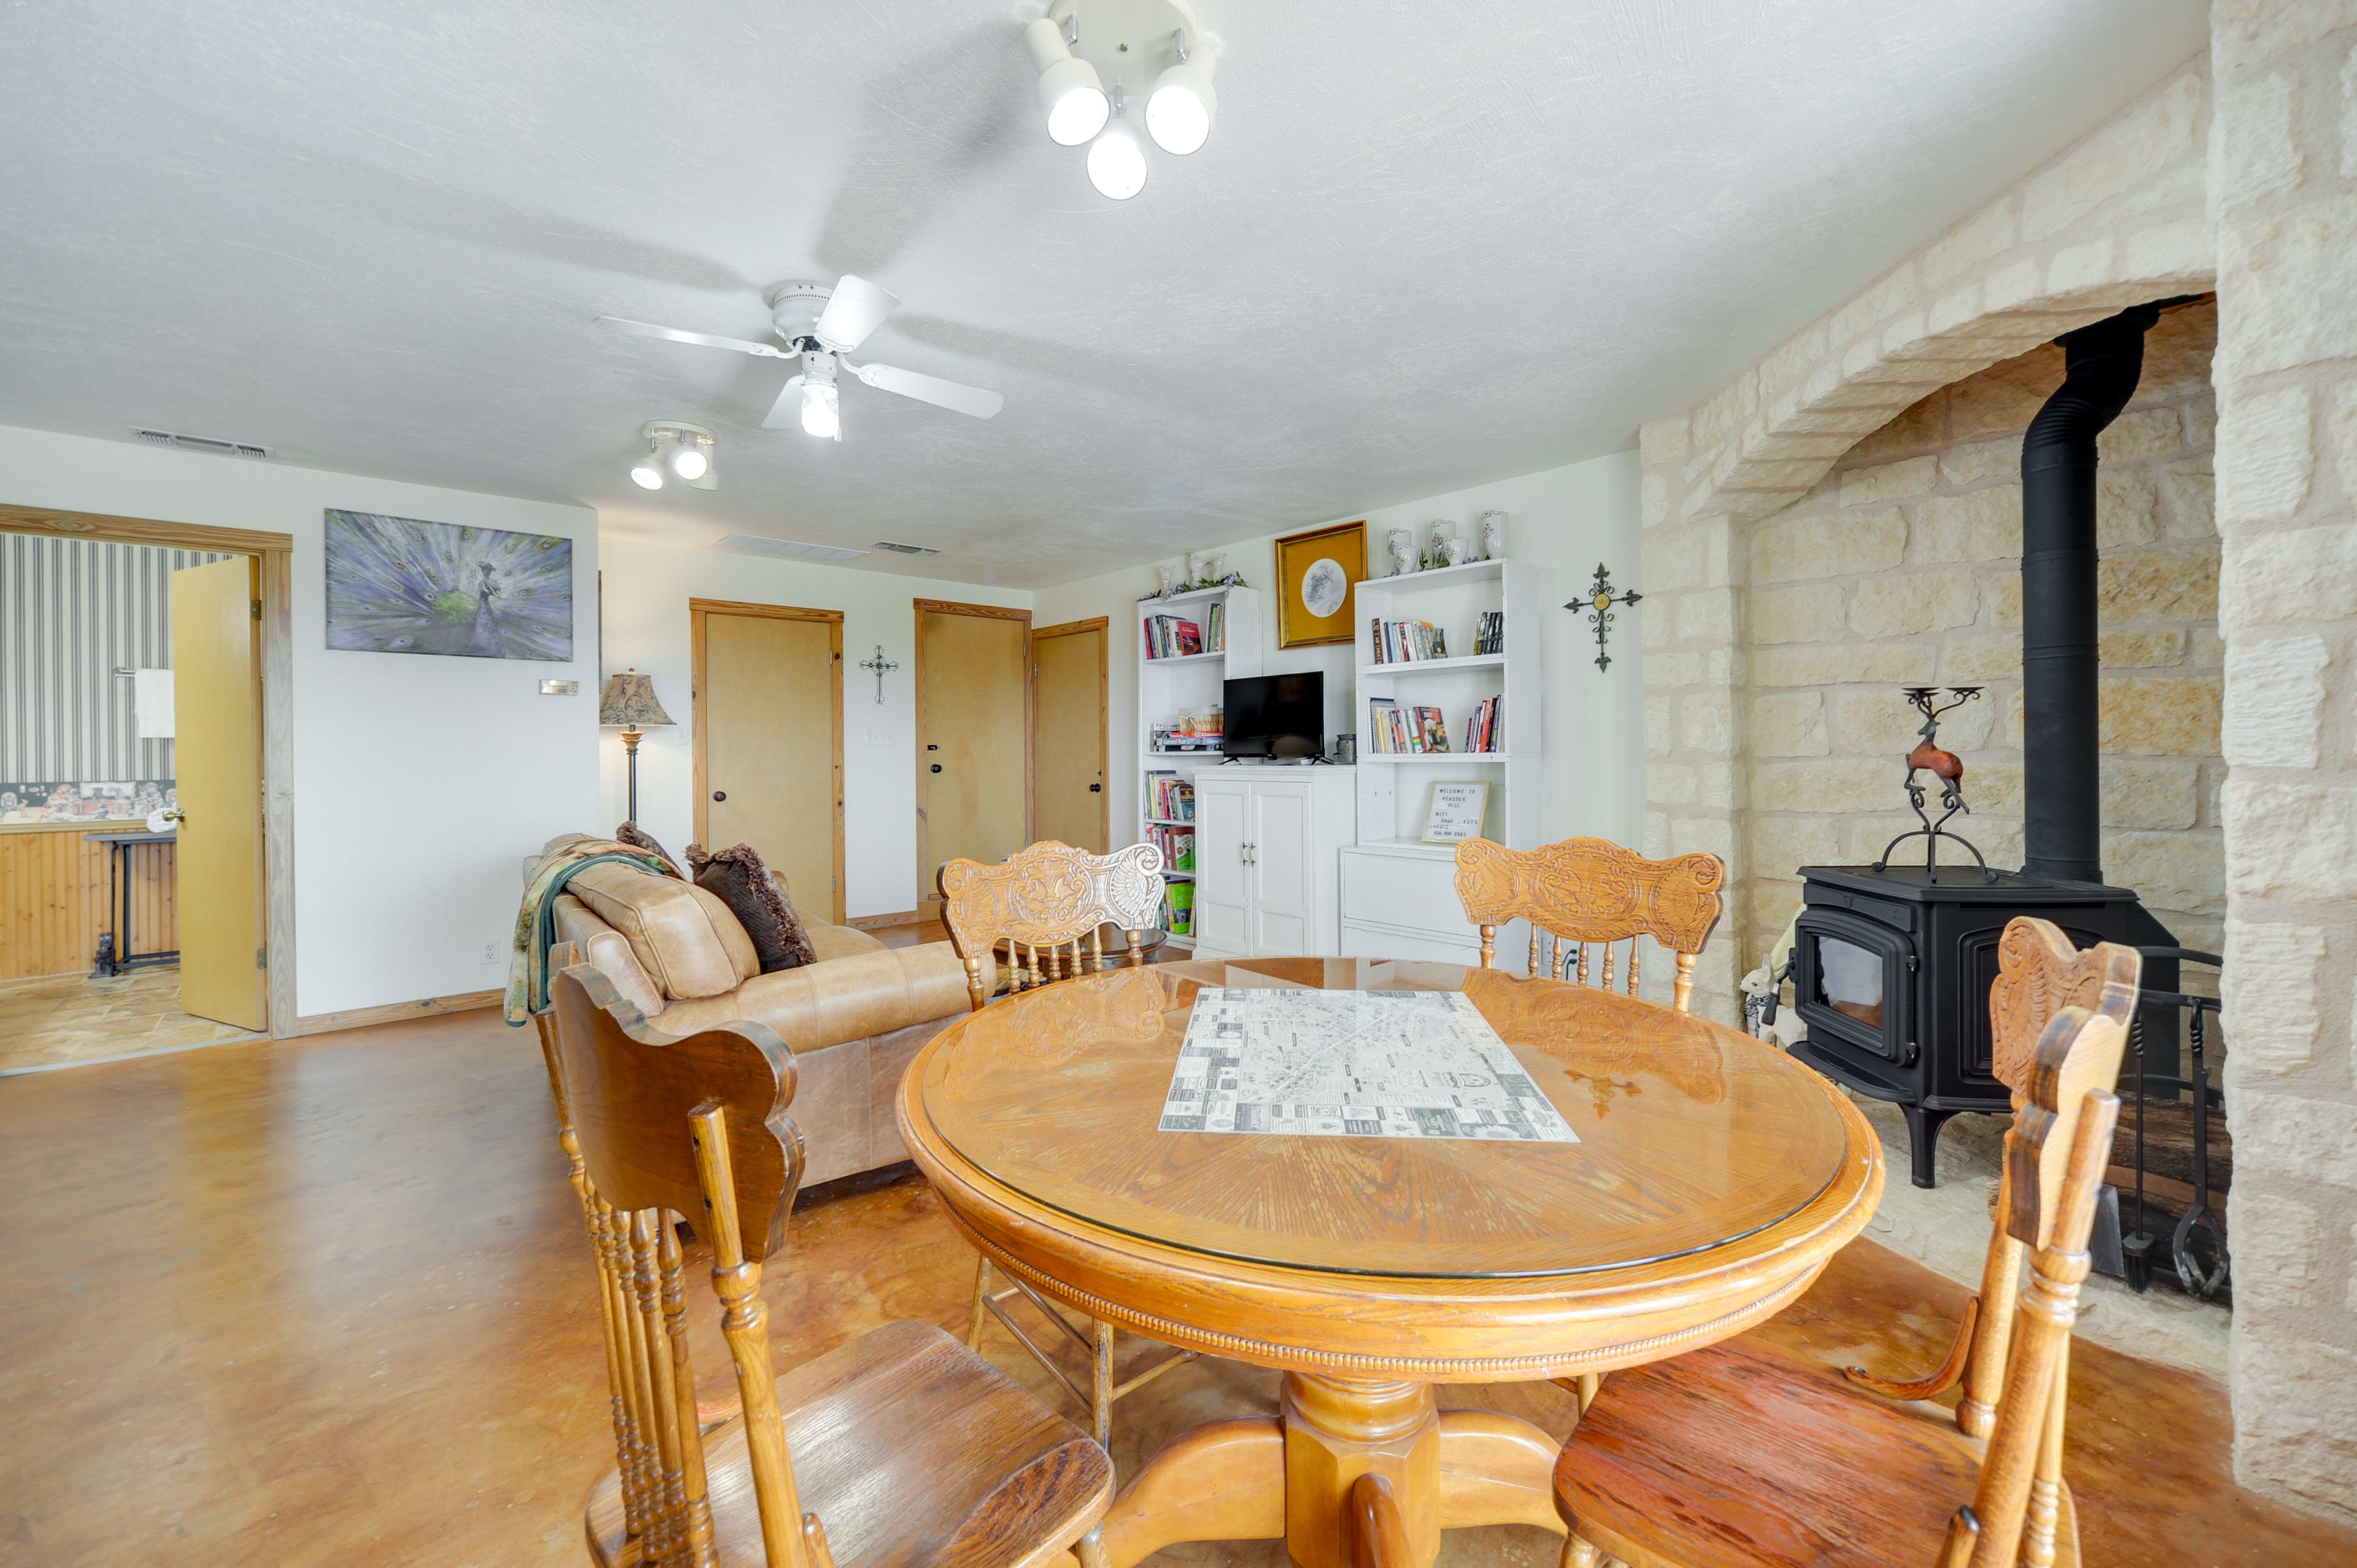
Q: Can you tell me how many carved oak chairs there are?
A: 4